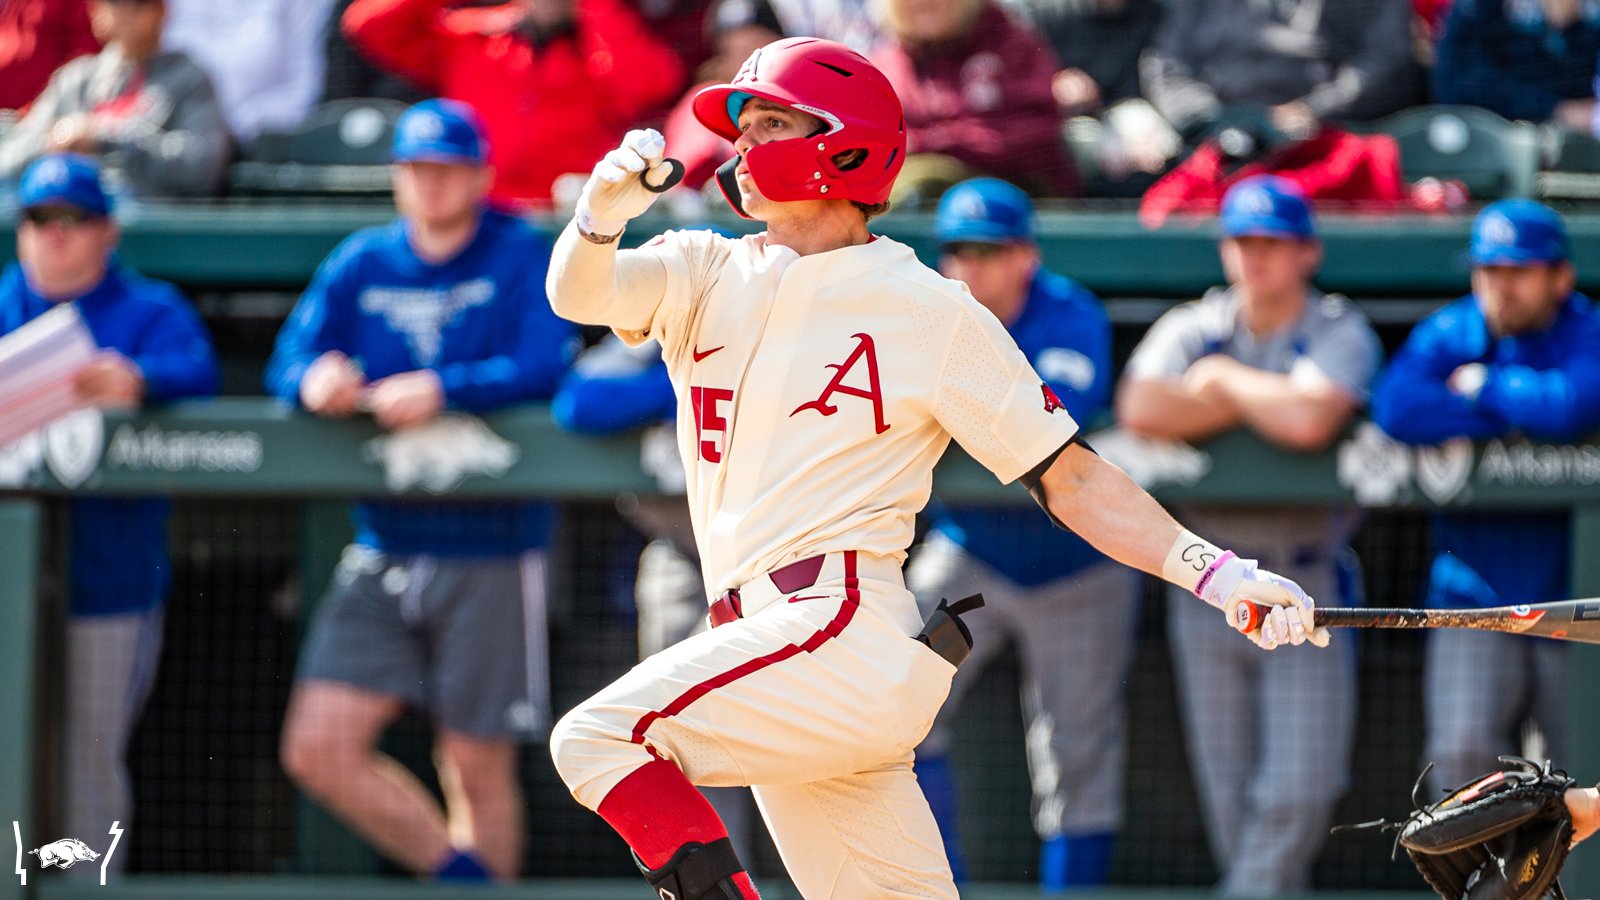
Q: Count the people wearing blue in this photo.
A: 6